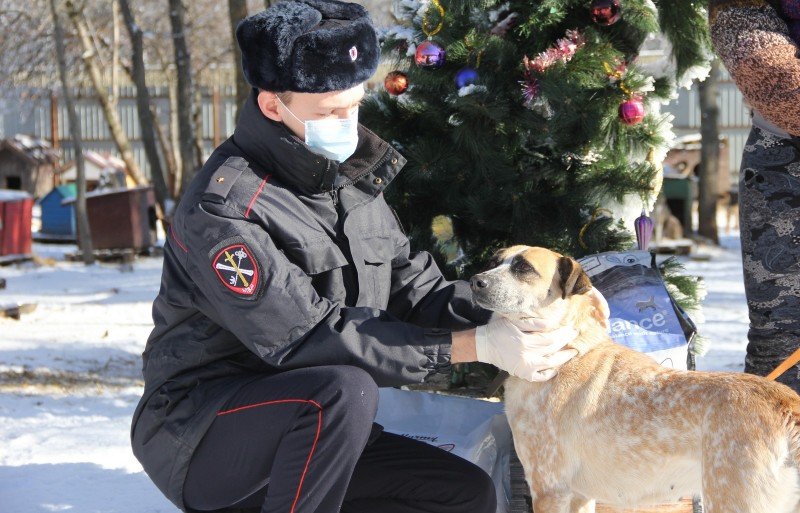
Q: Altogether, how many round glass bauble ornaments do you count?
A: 5